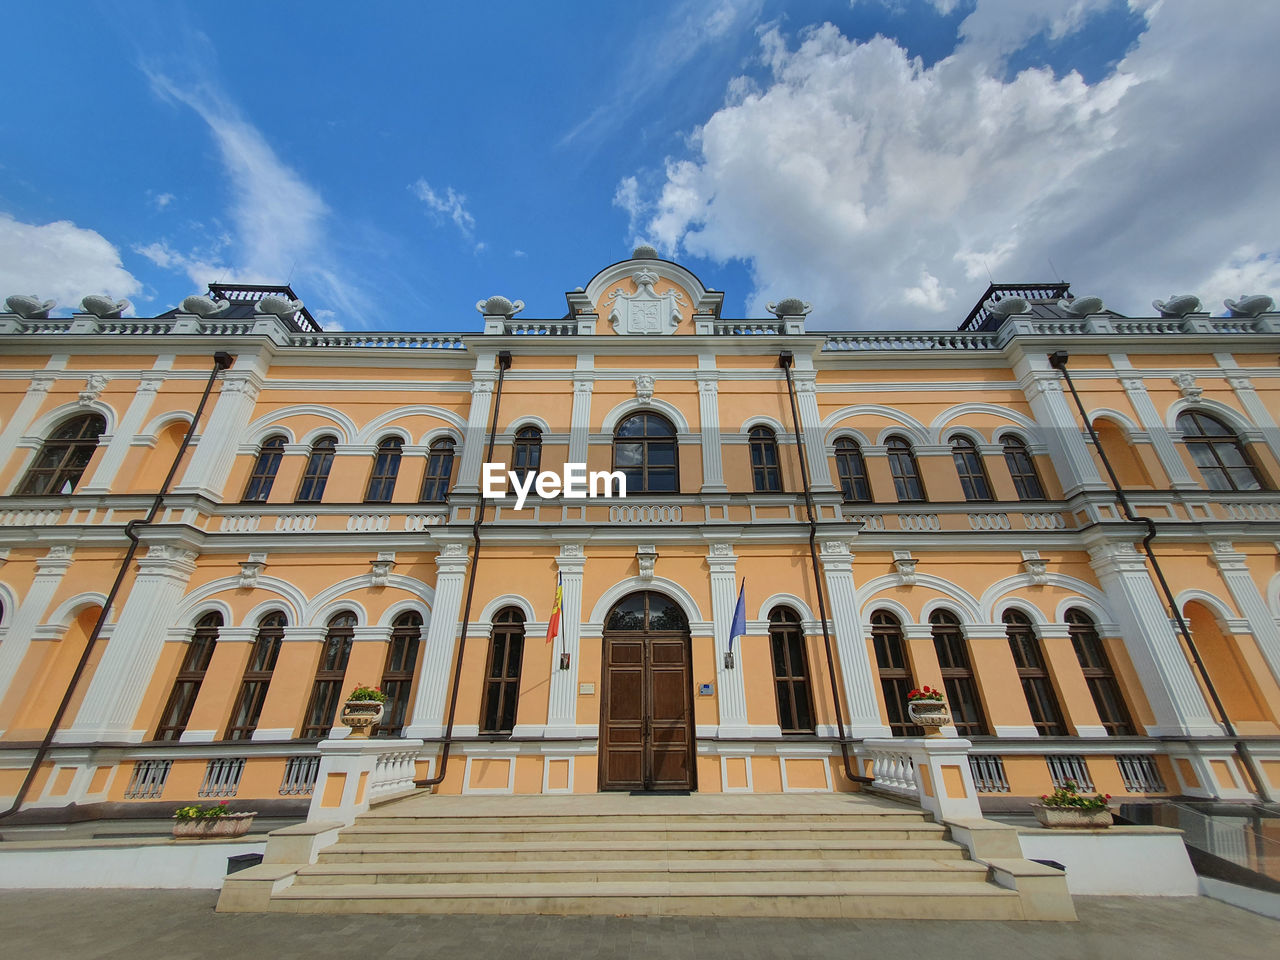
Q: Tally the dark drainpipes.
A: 4